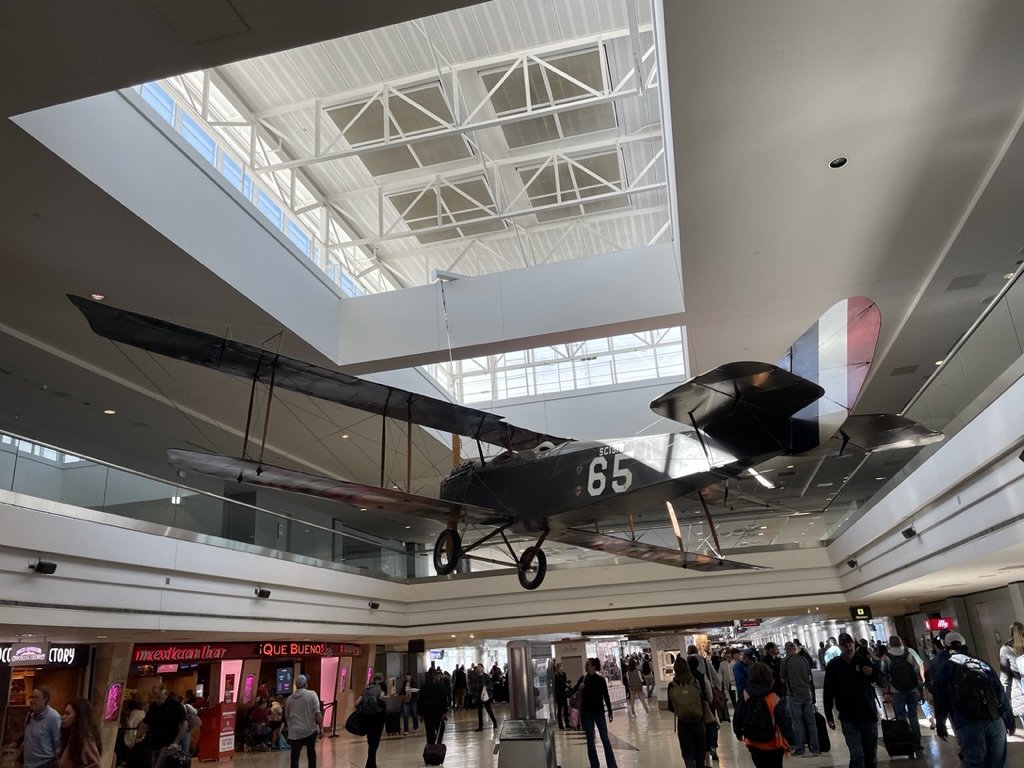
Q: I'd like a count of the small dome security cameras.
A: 1